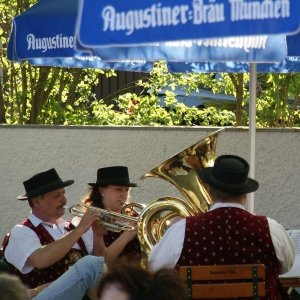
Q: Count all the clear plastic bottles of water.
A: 0